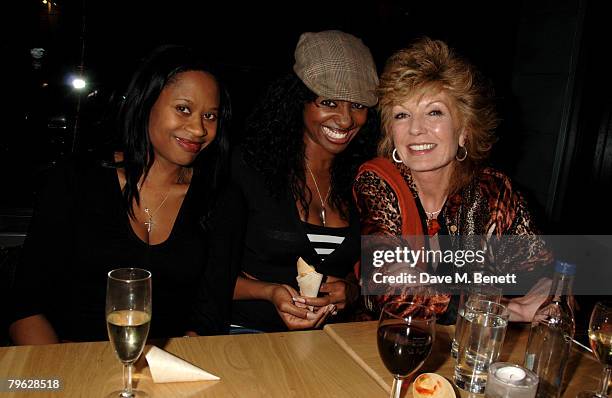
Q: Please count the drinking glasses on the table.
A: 5